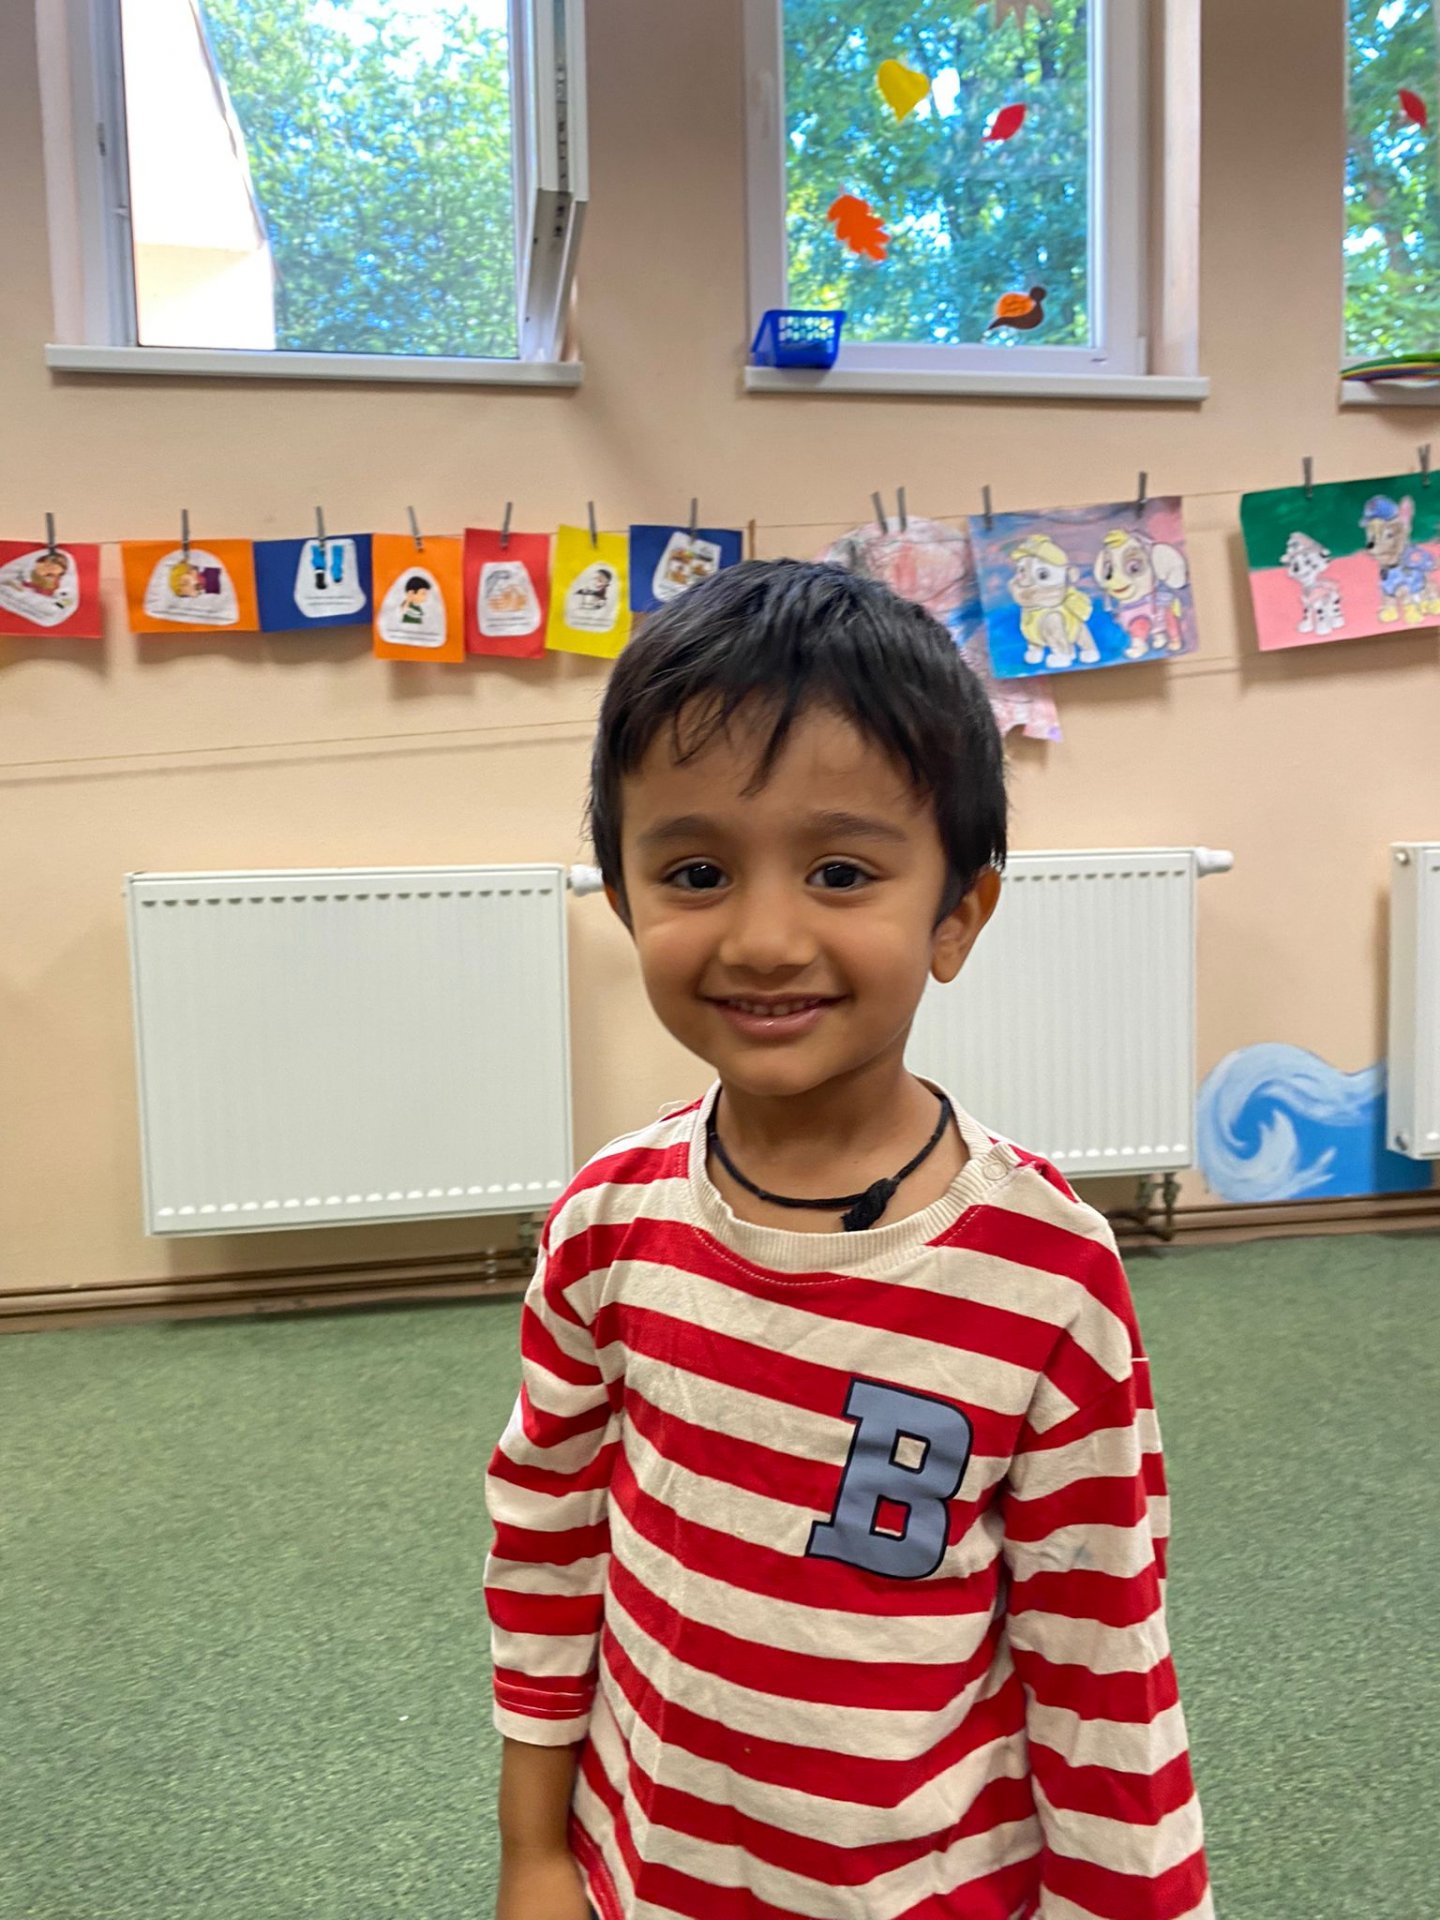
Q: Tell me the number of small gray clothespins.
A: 13